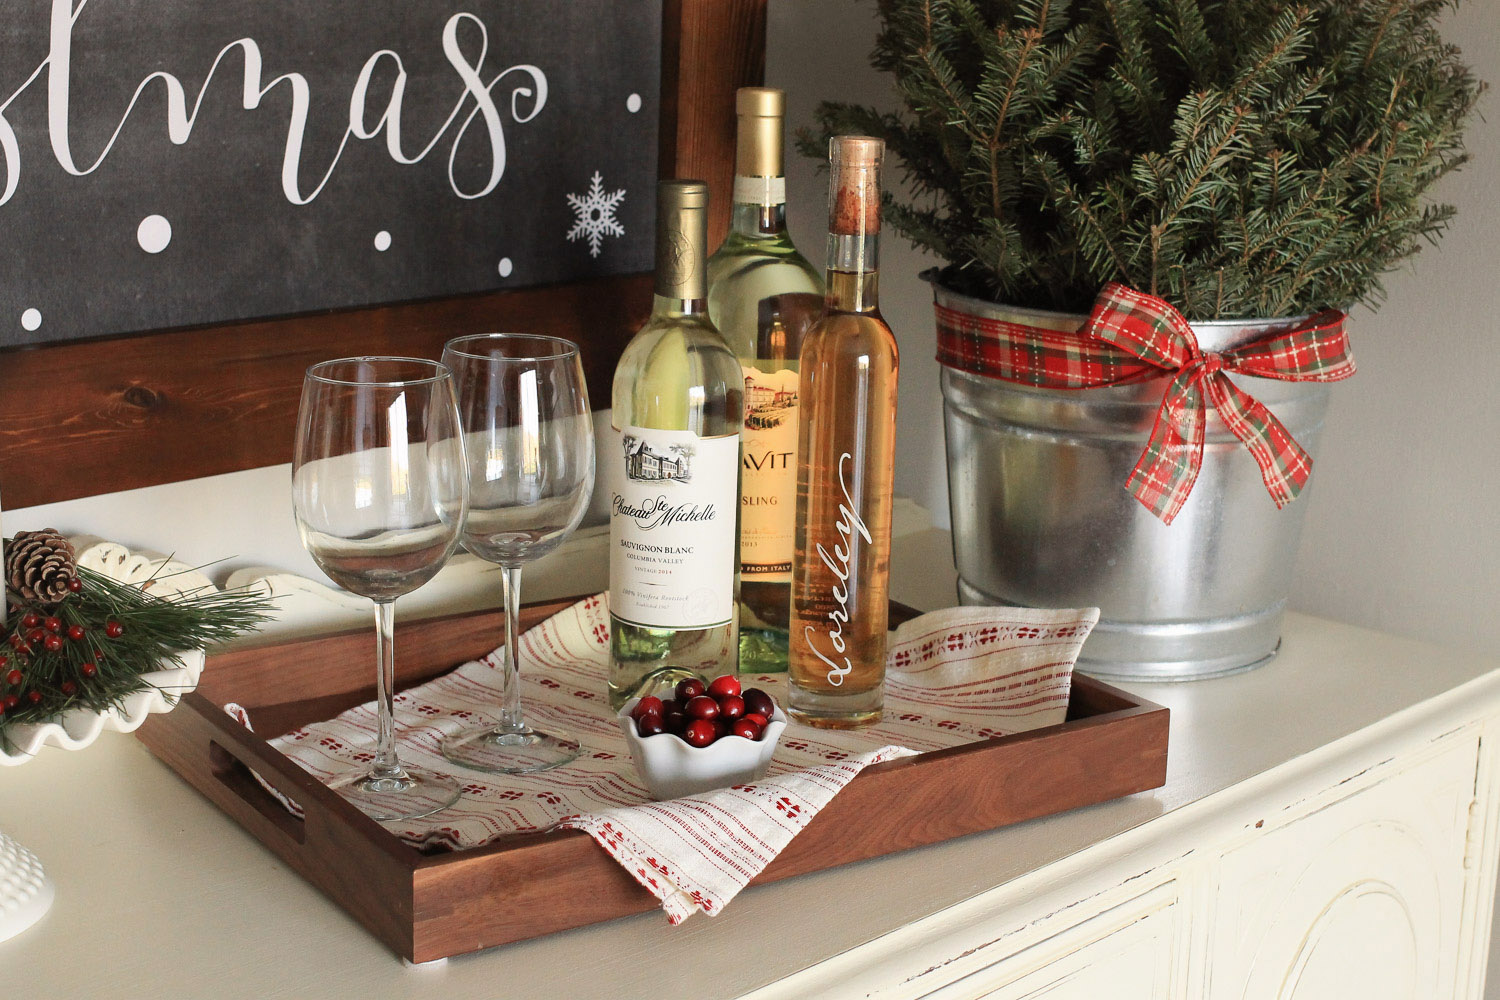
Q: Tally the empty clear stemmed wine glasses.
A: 2